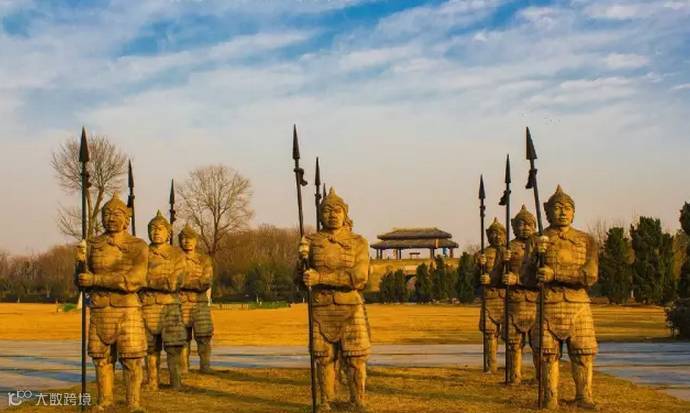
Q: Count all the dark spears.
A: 9